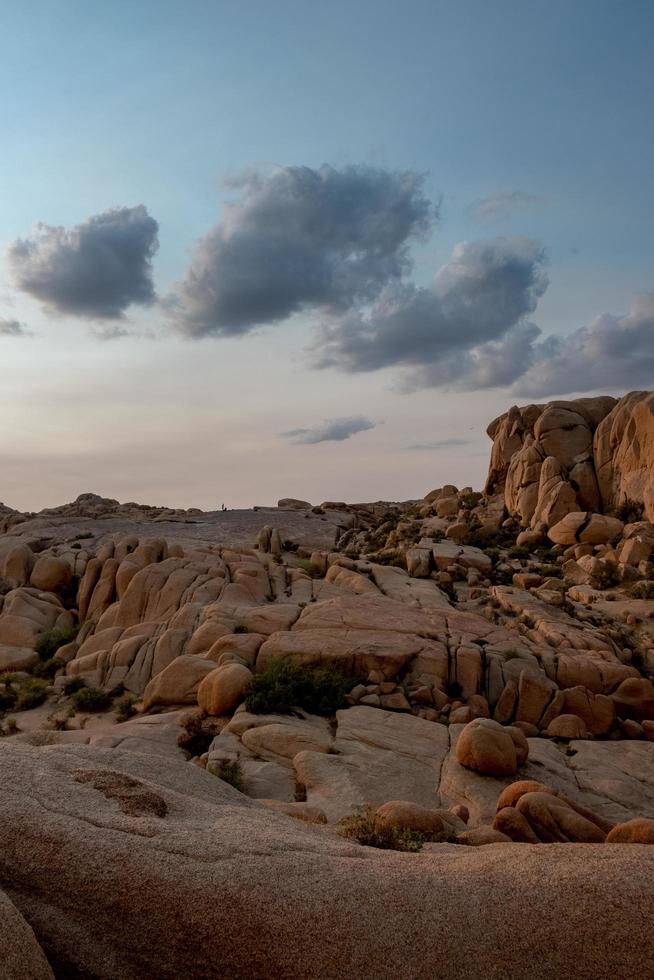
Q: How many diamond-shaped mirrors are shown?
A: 0